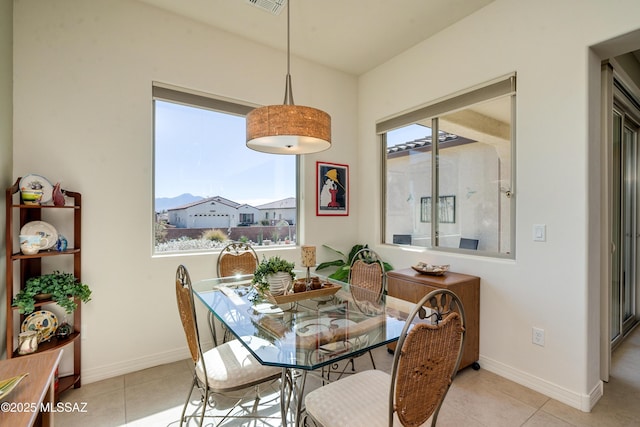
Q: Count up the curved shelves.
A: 5